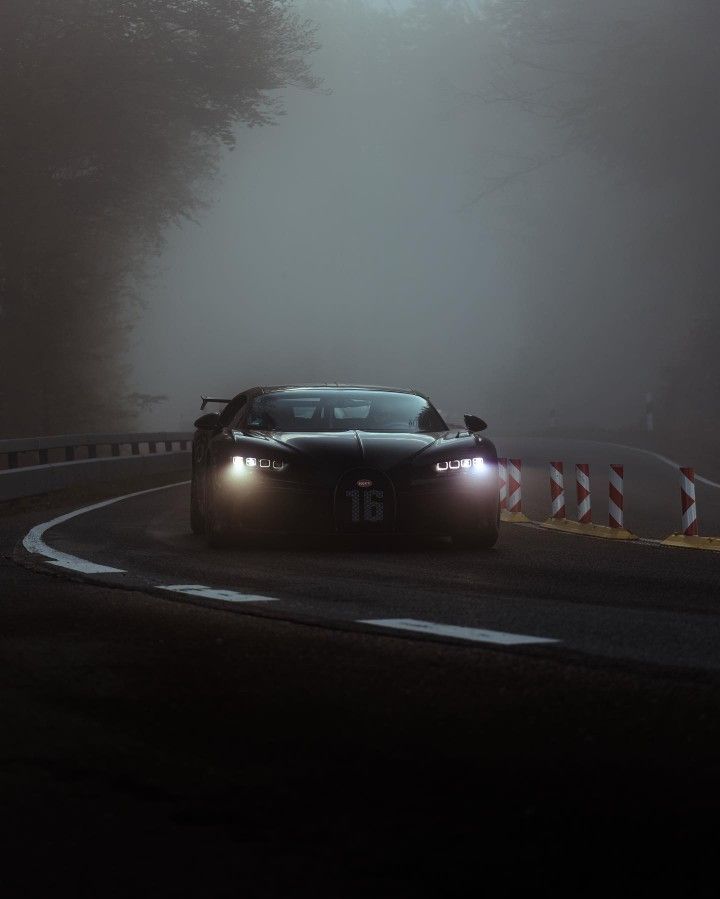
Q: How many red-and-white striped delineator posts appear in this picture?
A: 6